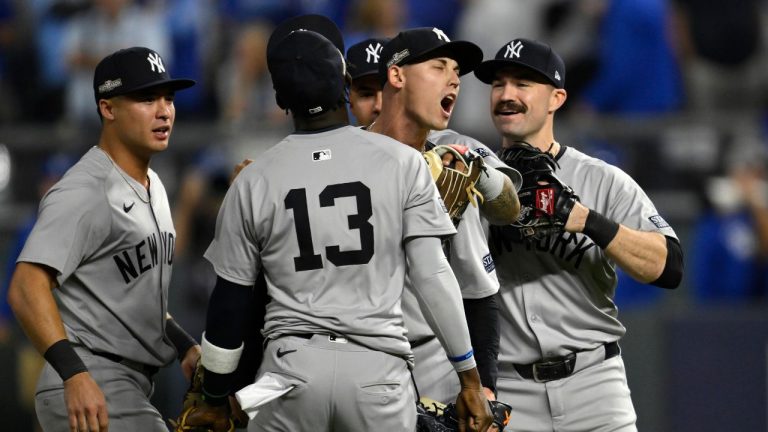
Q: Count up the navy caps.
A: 5